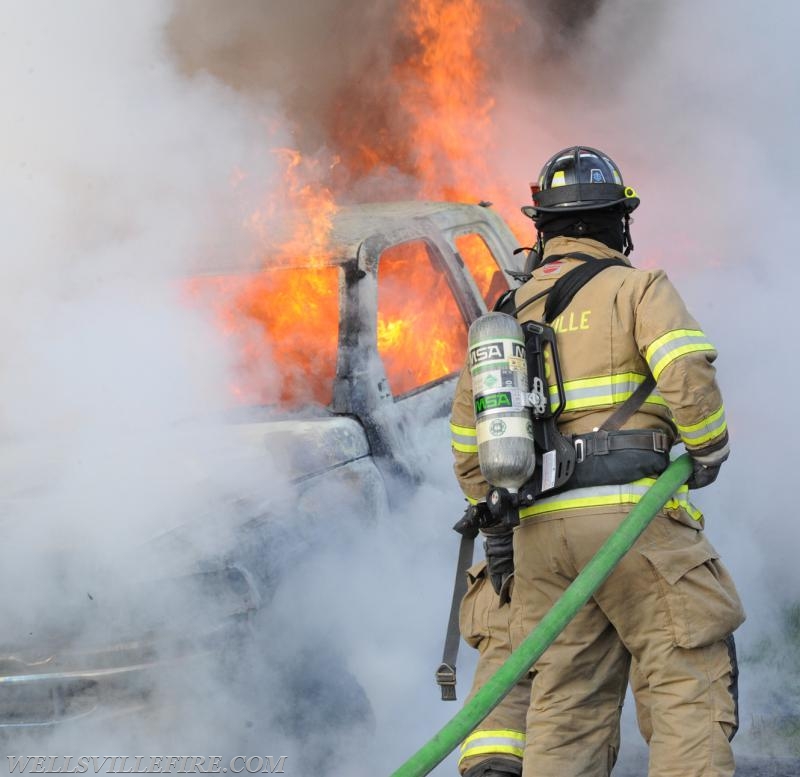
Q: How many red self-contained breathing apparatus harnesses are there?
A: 0